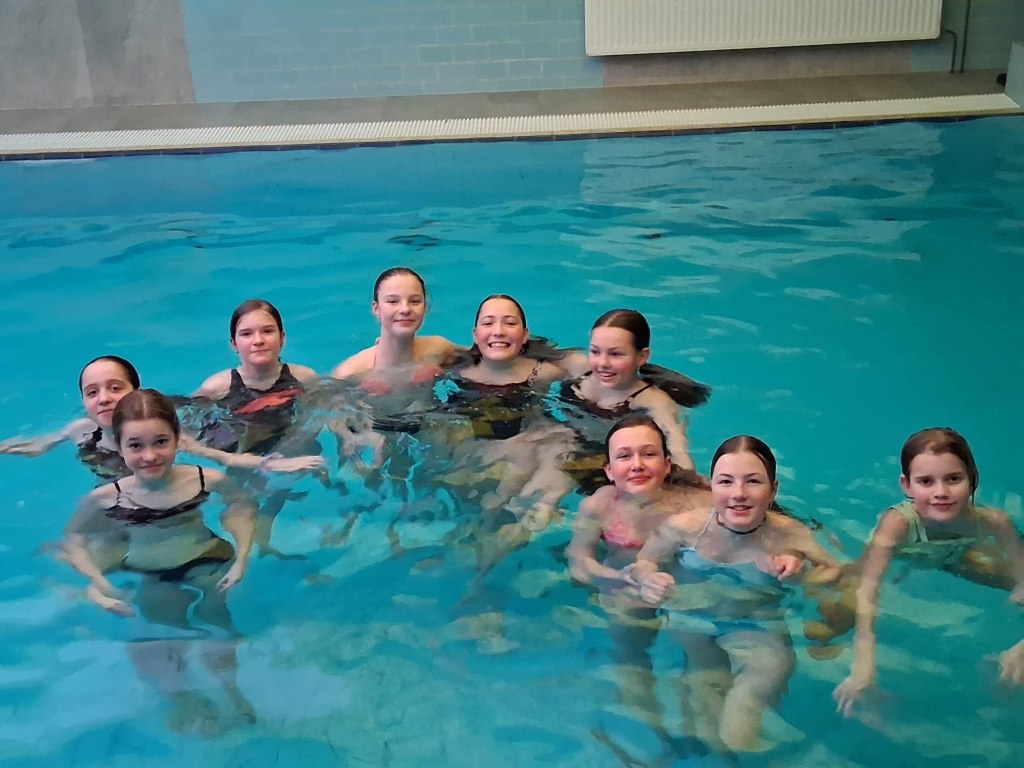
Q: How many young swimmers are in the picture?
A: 9